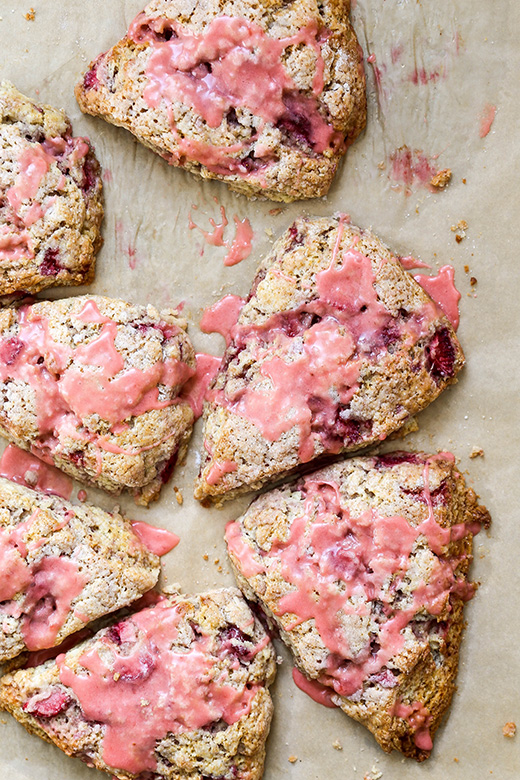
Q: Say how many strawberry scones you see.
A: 7